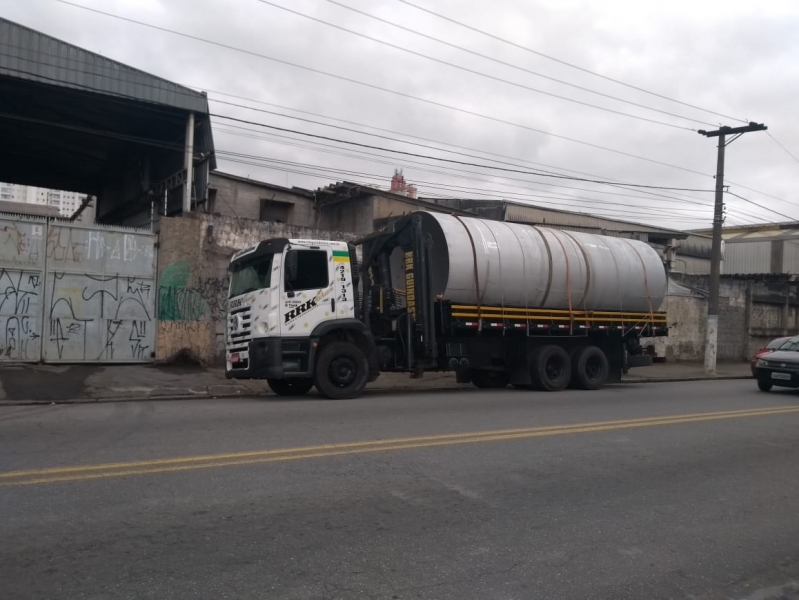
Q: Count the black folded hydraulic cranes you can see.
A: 1